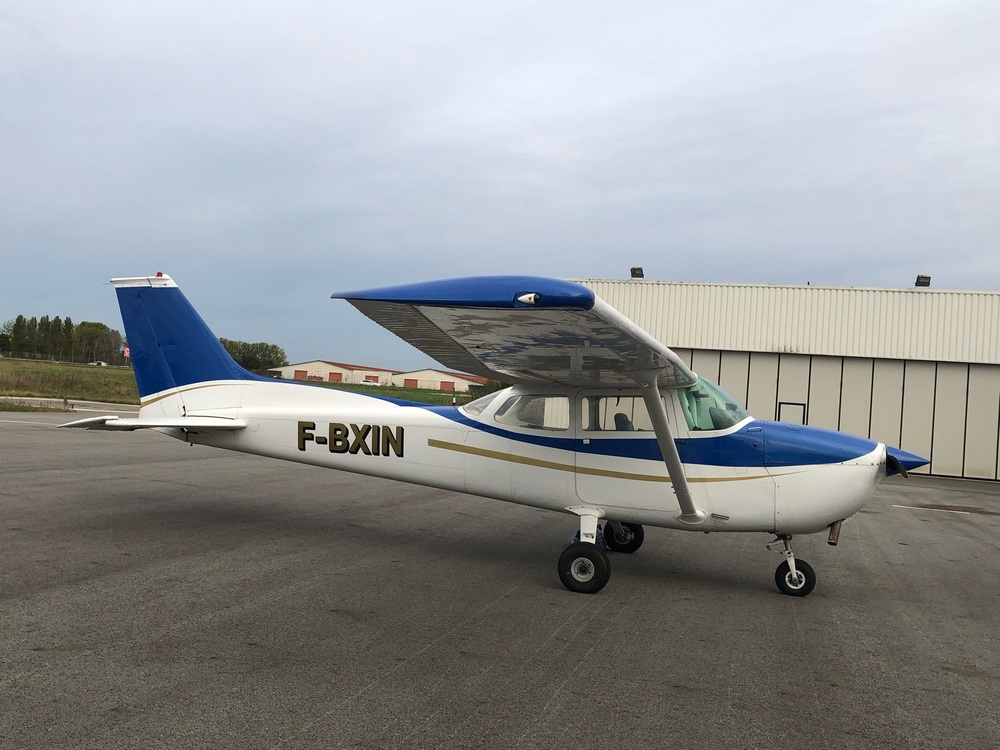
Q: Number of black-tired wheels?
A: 3